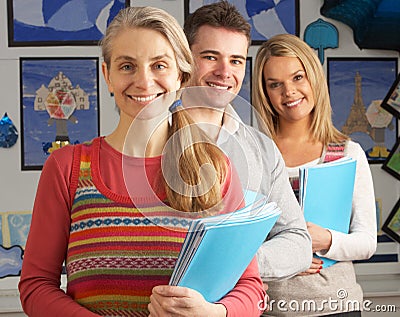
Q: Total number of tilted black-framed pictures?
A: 3